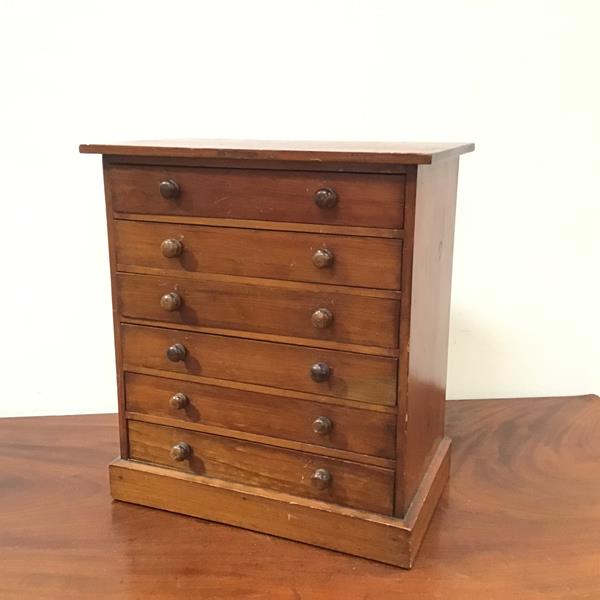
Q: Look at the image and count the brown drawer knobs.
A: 12